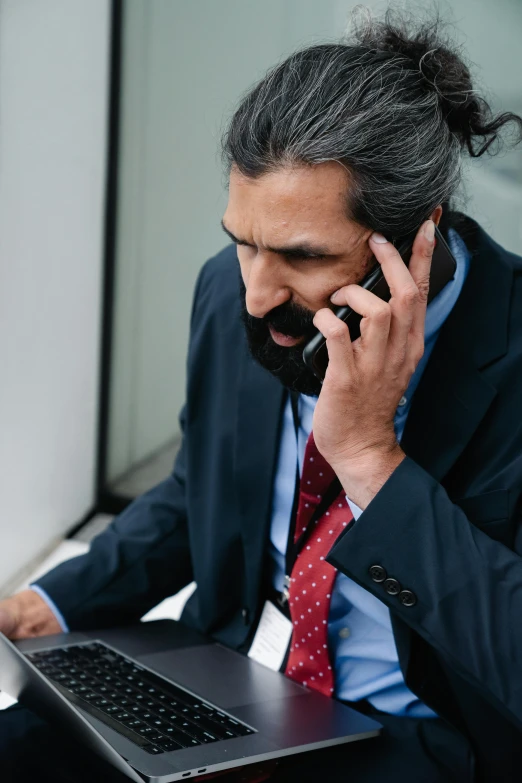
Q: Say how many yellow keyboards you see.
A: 0